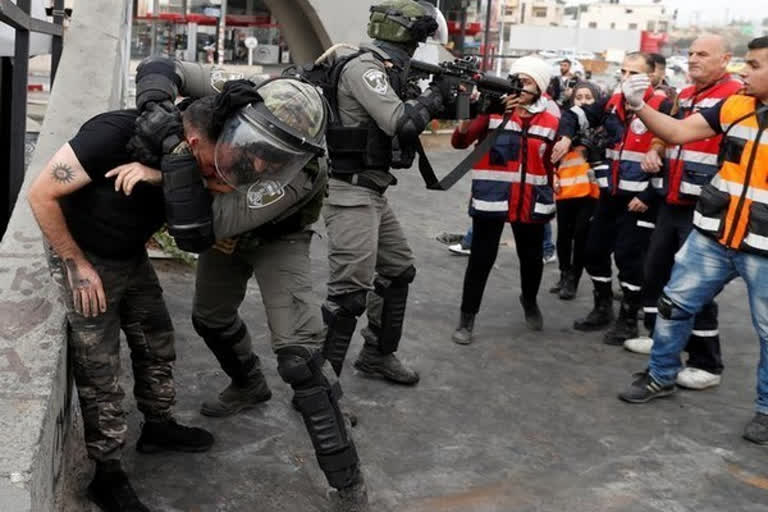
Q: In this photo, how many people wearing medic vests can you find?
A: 5